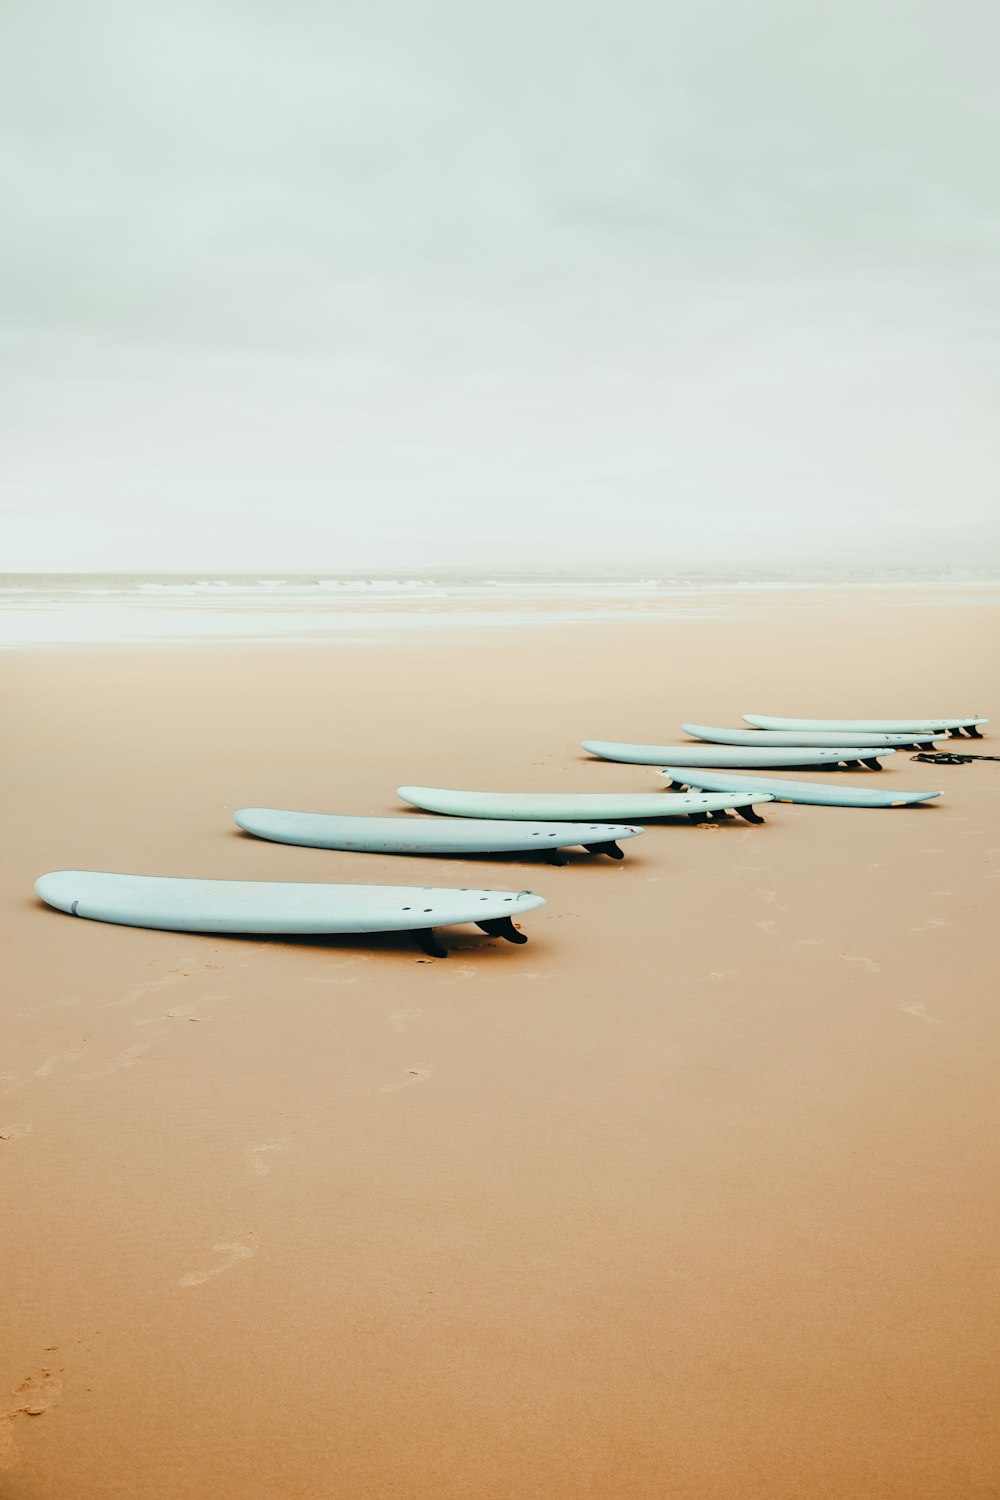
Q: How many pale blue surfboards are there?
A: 7